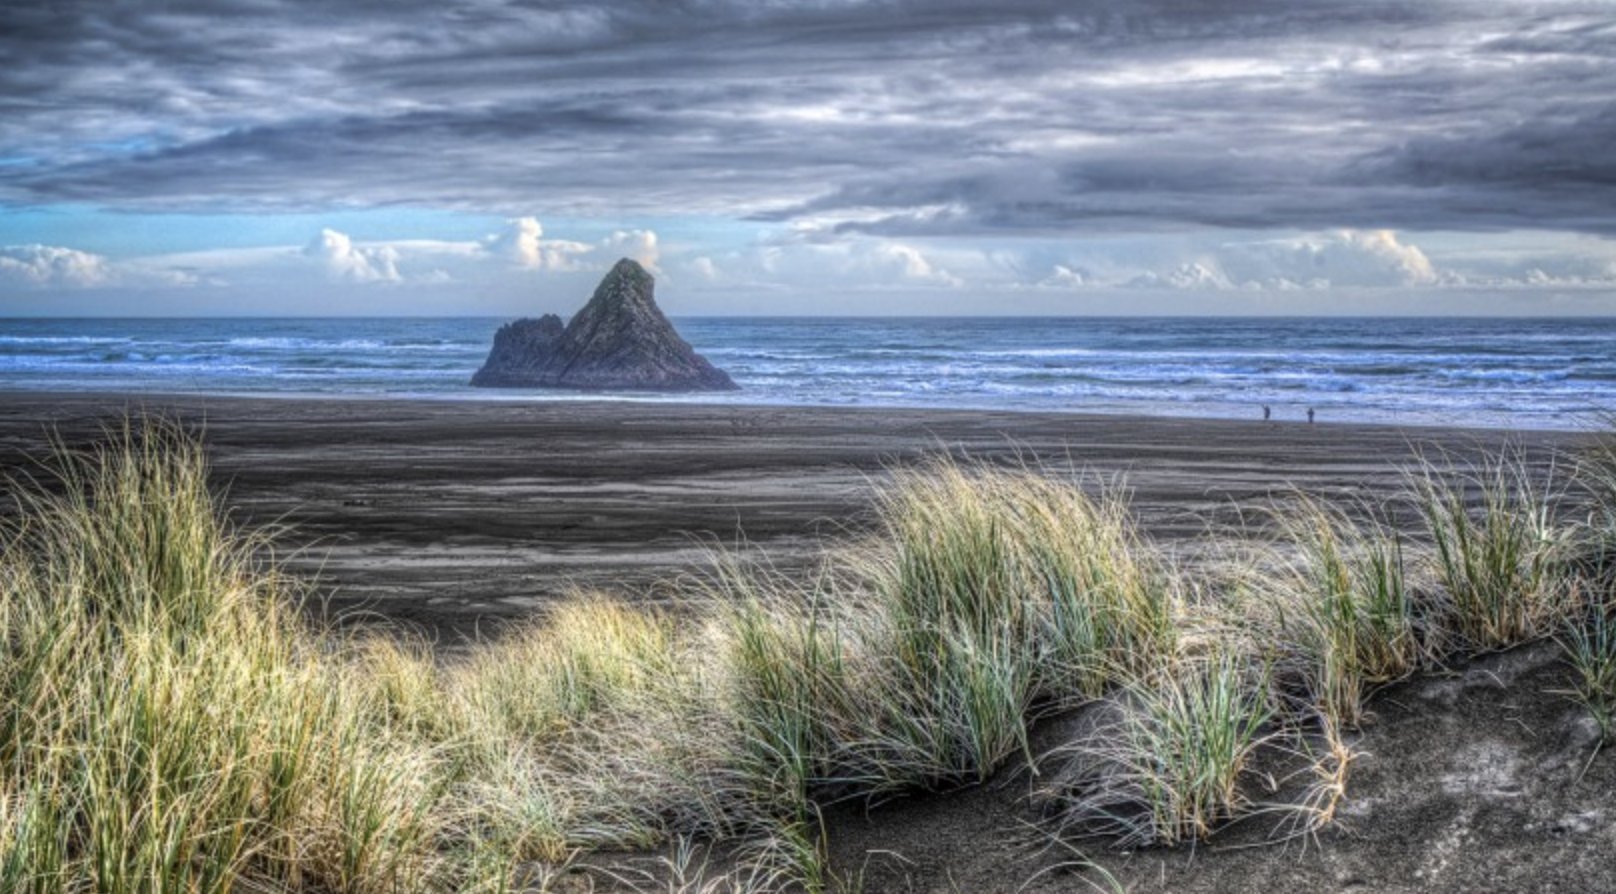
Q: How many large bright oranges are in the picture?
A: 0